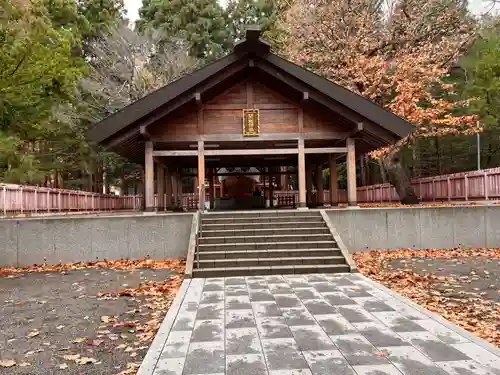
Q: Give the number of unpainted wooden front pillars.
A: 4